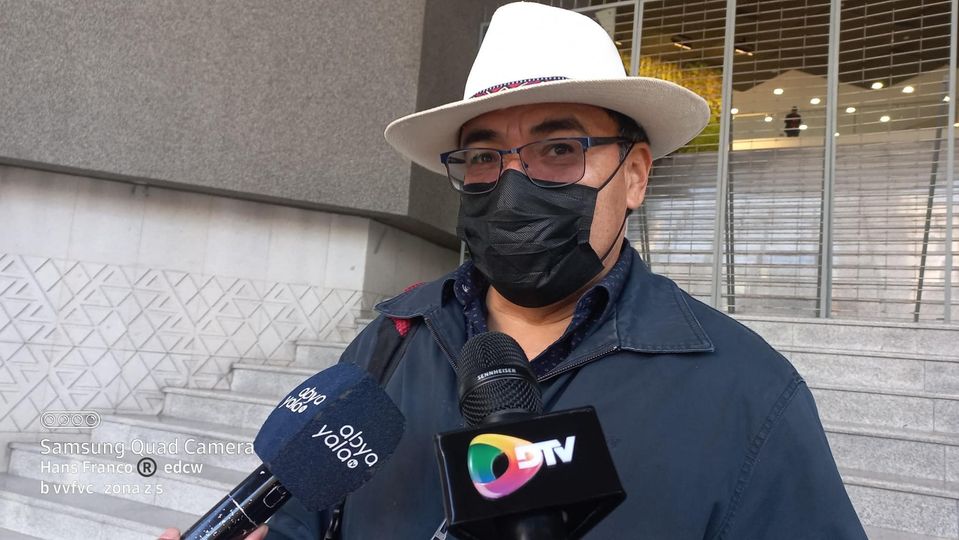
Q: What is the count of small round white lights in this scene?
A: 12